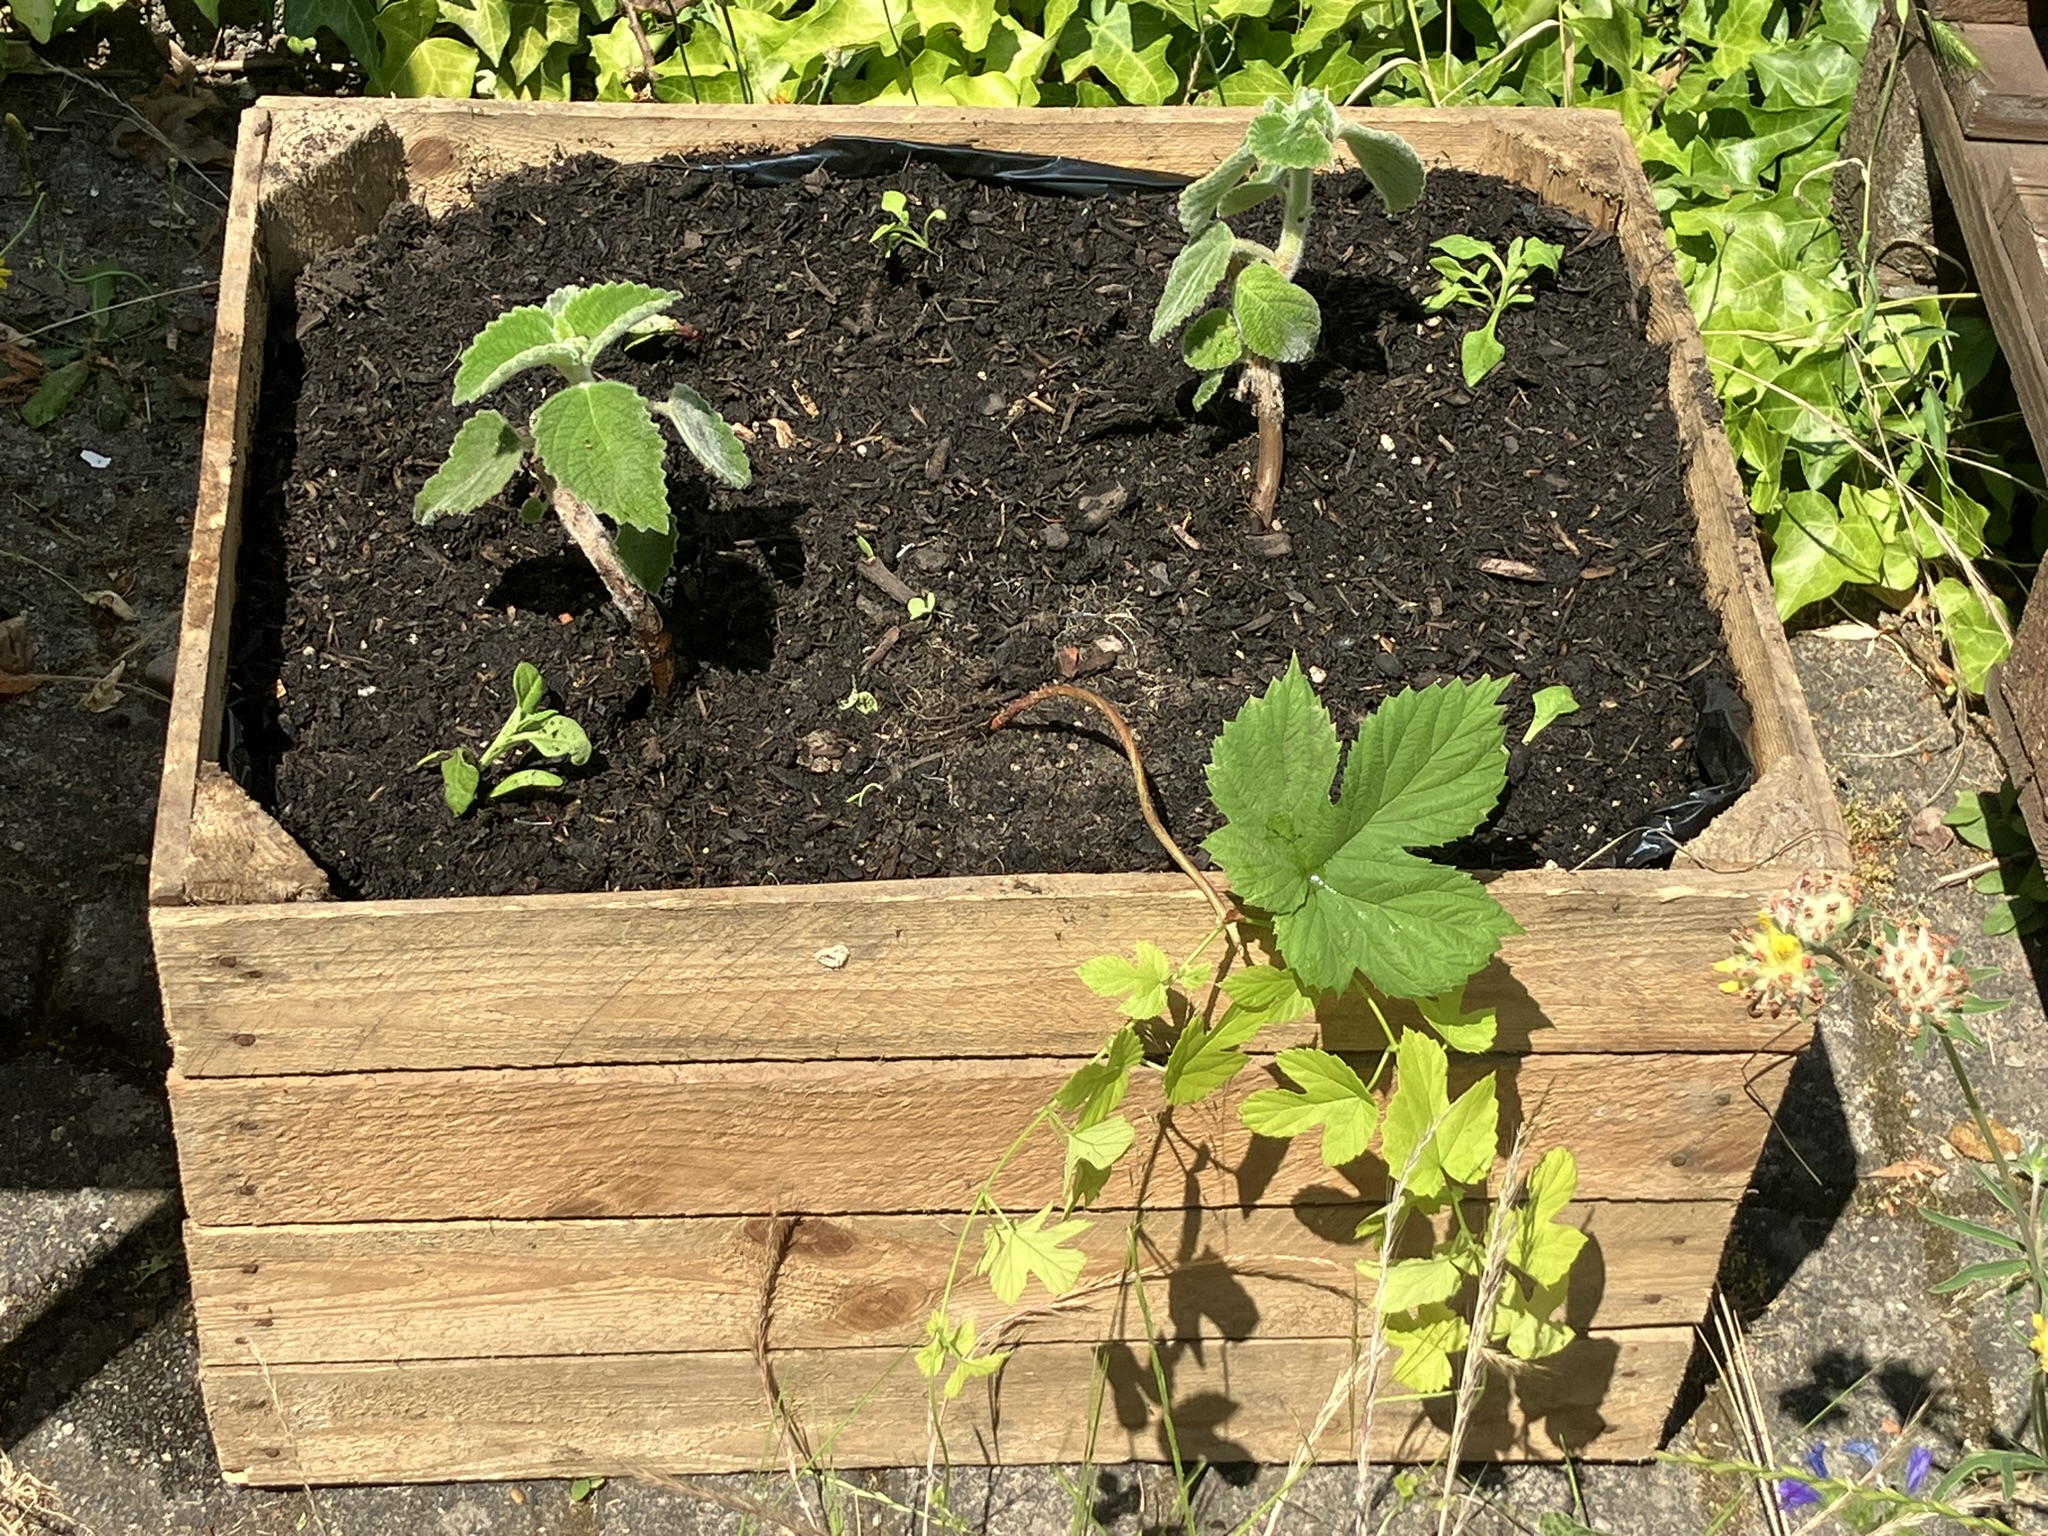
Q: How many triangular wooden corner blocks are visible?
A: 4